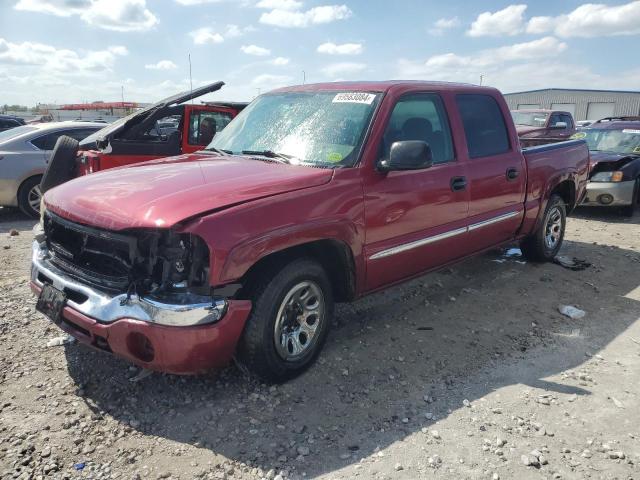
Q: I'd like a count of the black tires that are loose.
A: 1